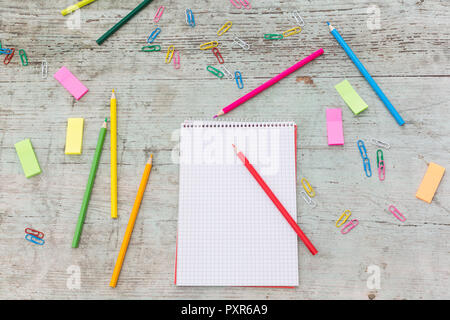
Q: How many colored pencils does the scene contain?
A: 8